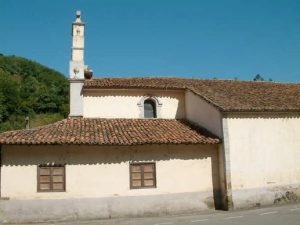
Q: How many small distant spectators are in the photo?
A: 0